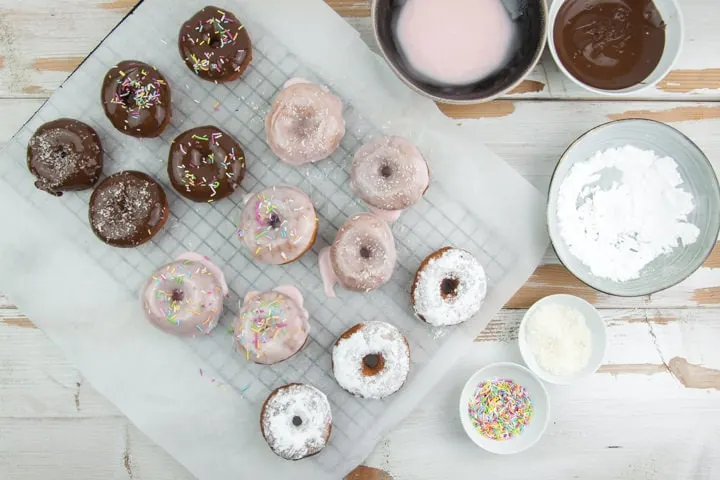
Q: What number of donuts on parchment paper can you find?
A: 14